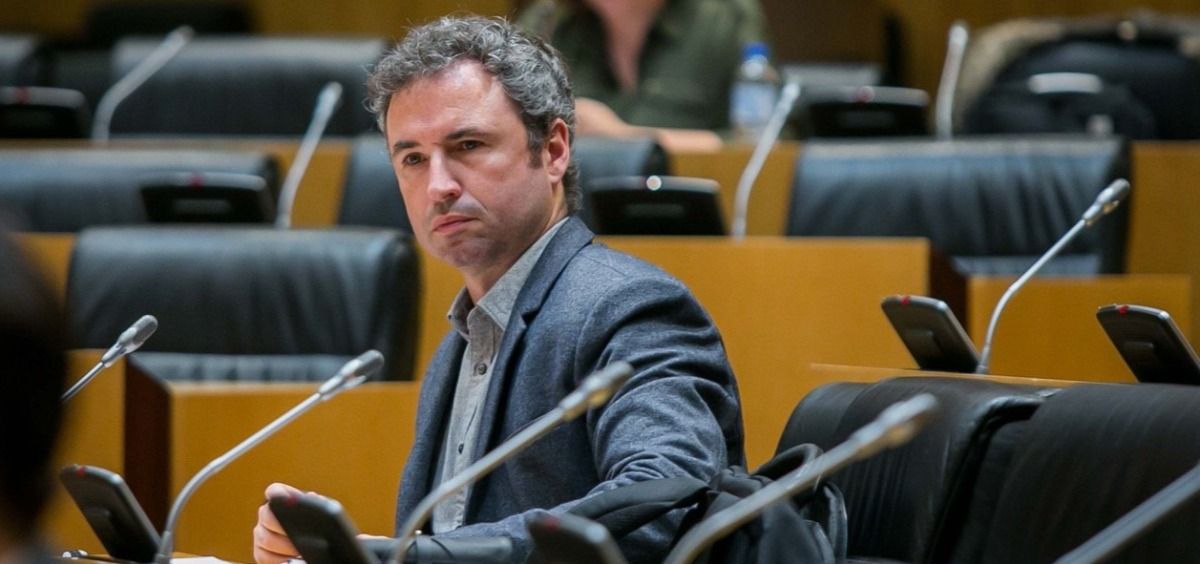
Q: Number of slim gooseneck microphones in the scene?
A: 10